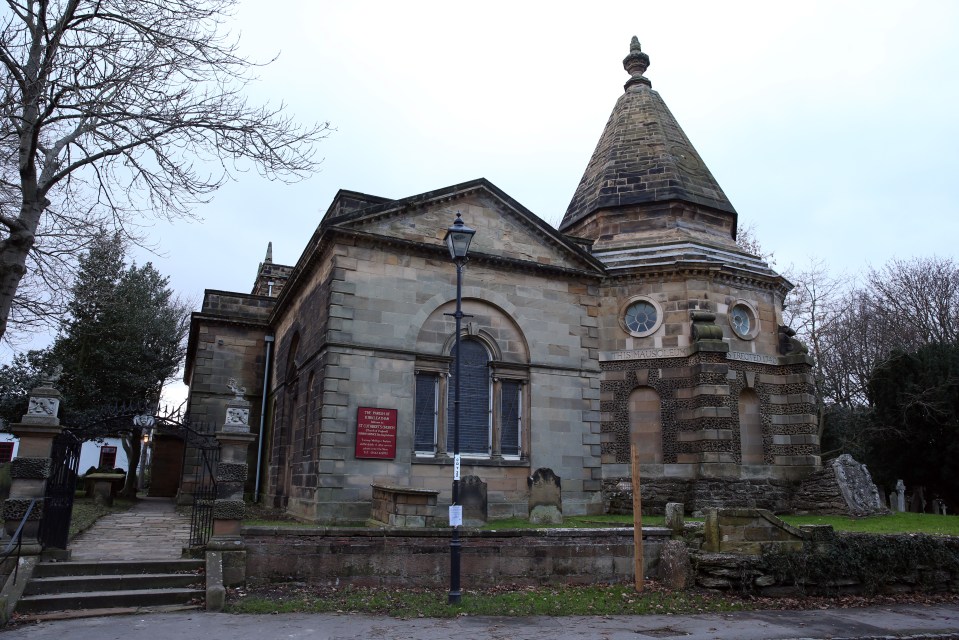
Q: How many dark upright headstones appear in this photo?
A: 2